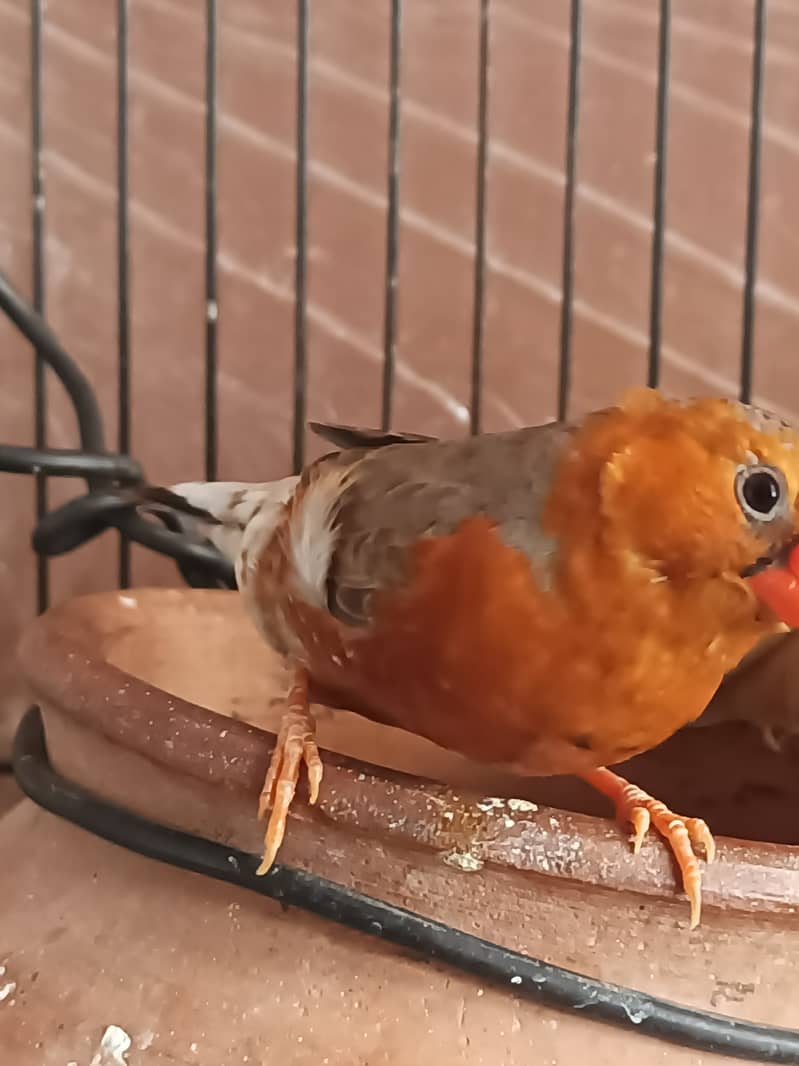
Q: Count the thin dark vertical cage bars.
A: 9